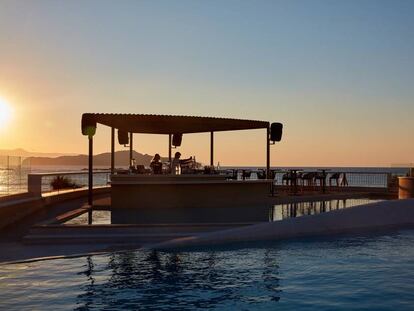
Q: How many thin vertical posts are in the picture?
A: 6